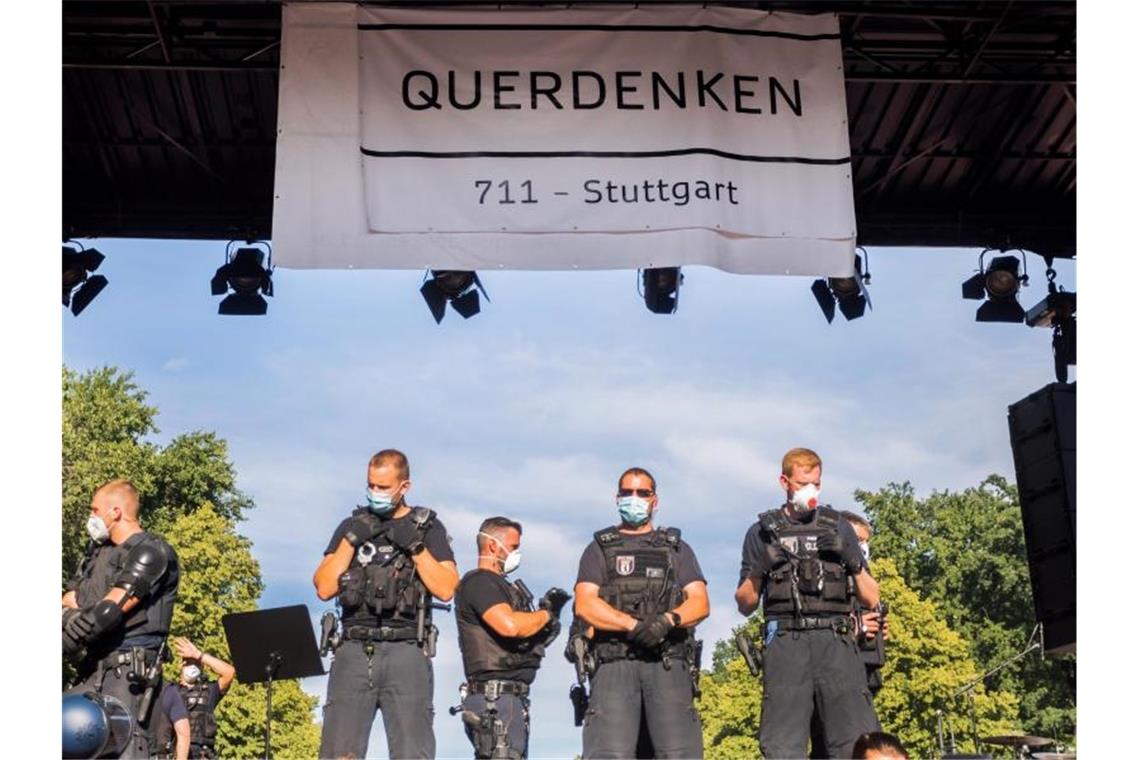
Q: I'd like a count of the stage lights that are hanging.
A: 6